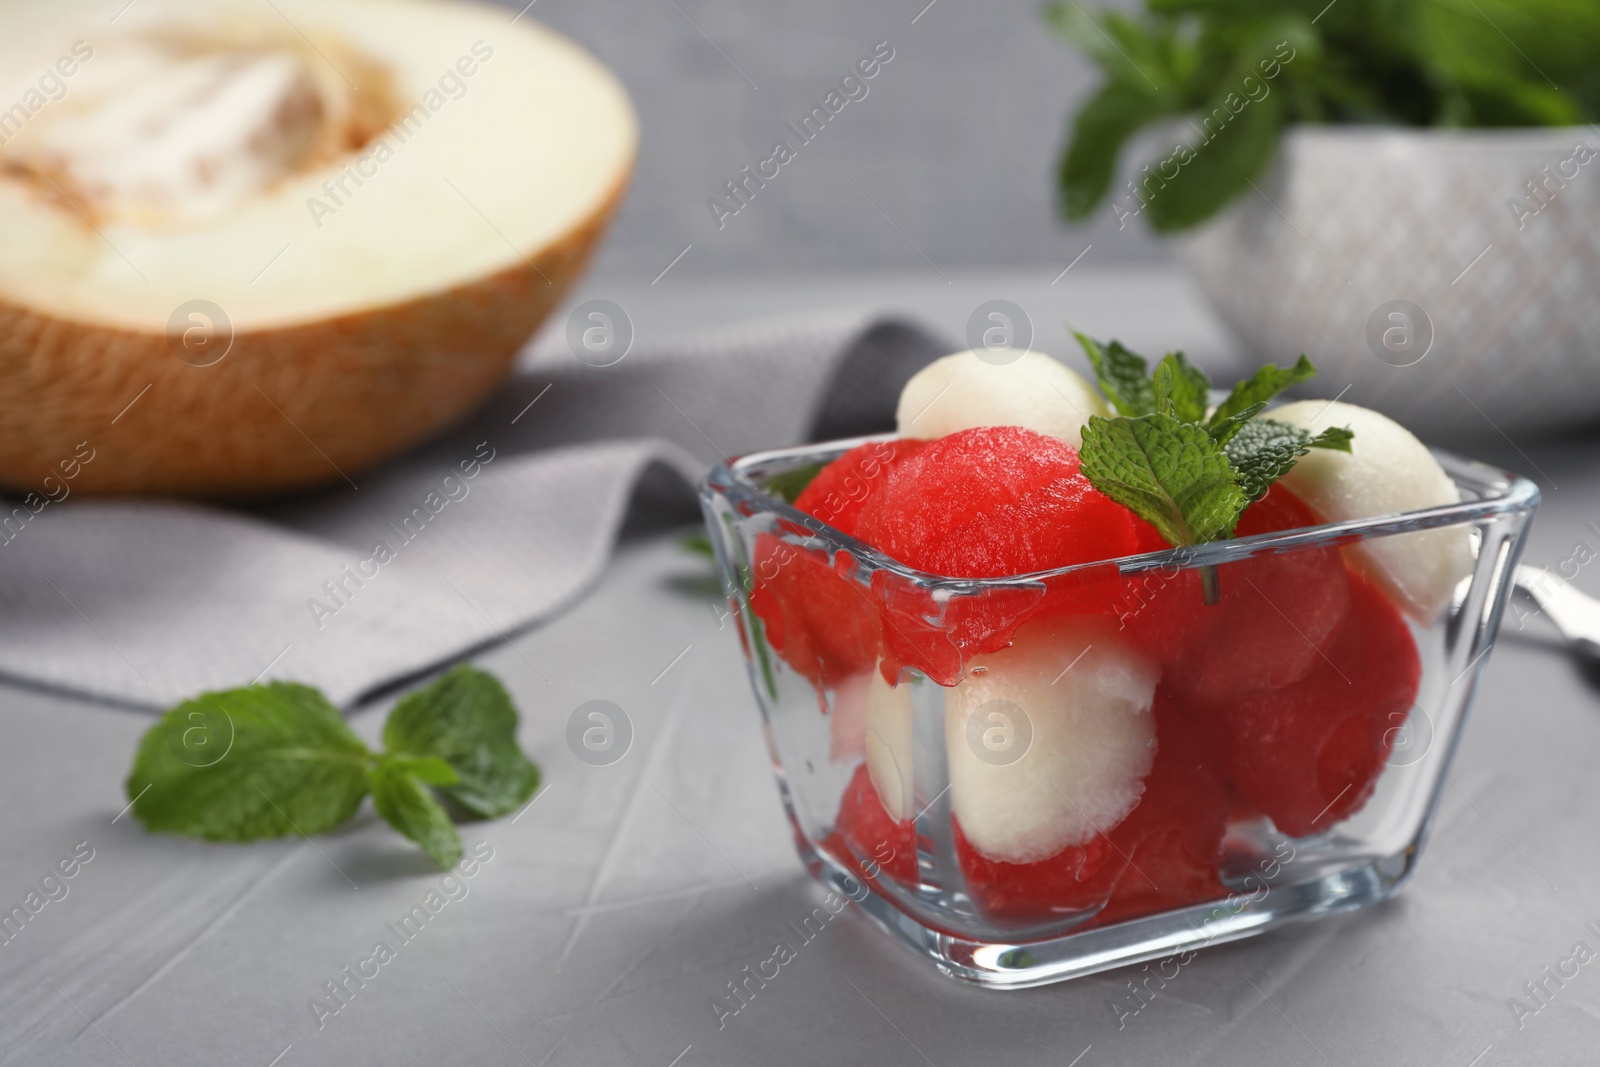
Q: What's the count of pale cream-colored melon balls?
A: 3